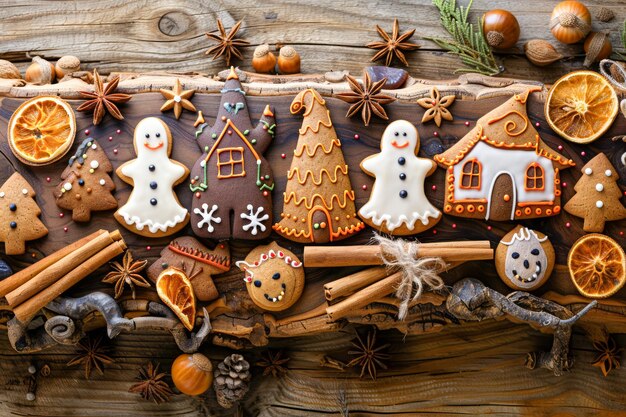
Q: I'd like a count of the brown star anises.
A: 10